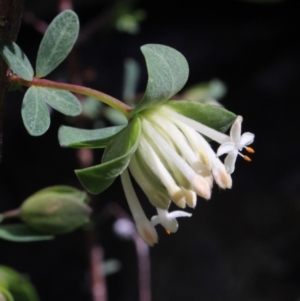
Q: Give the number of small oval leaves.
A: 4